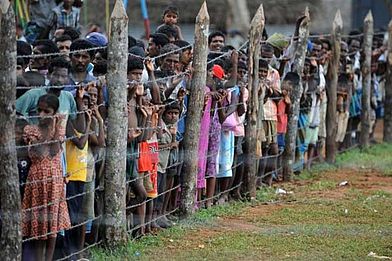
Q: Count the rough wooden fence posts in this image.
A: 8